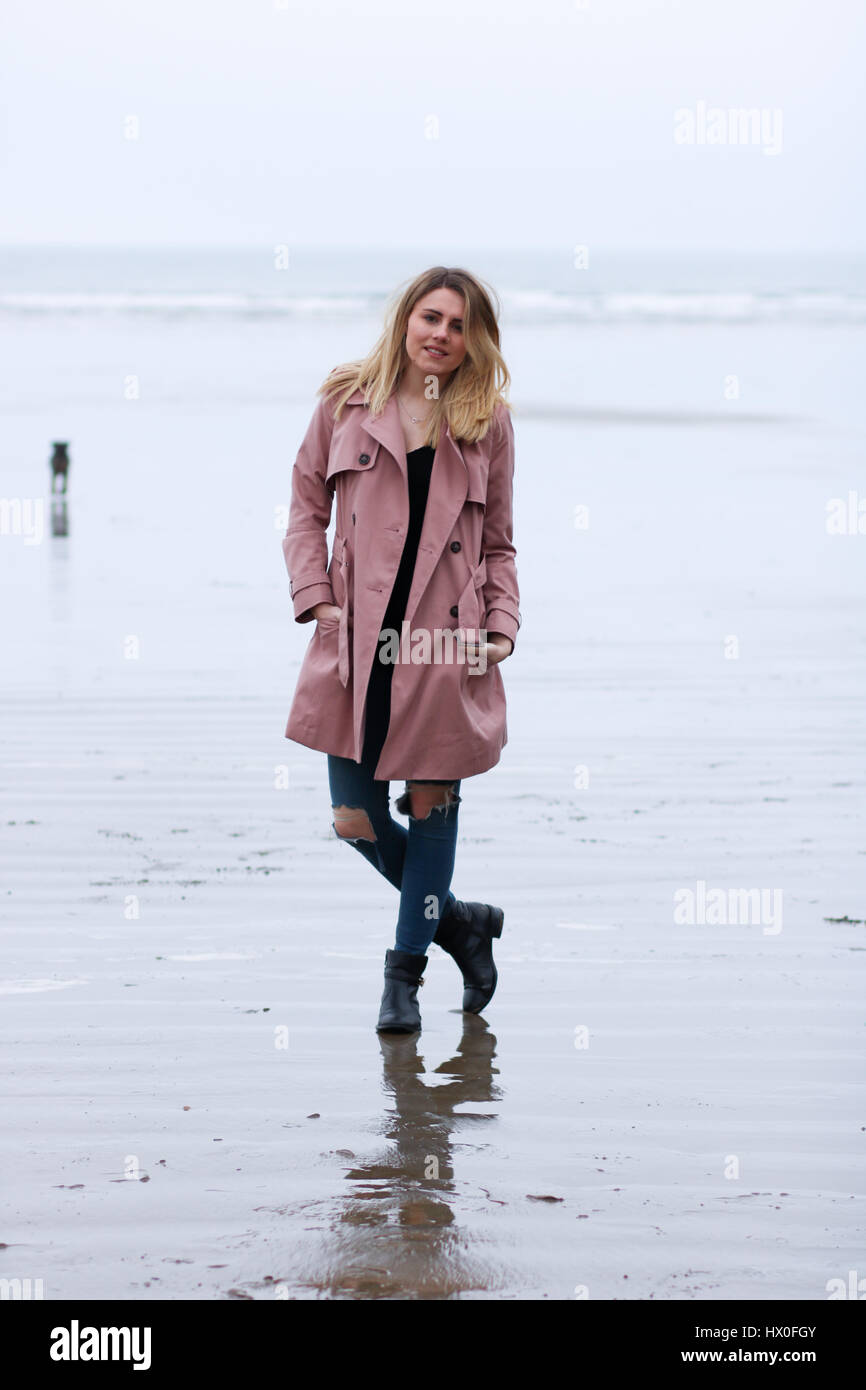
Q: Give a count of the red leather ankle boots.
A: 0